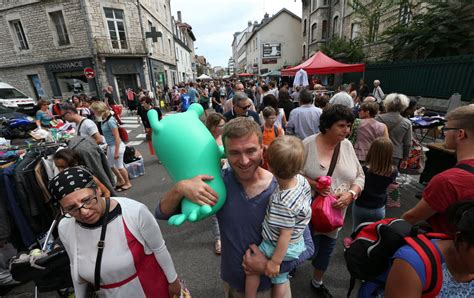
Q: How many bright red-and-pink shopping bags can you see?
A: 1